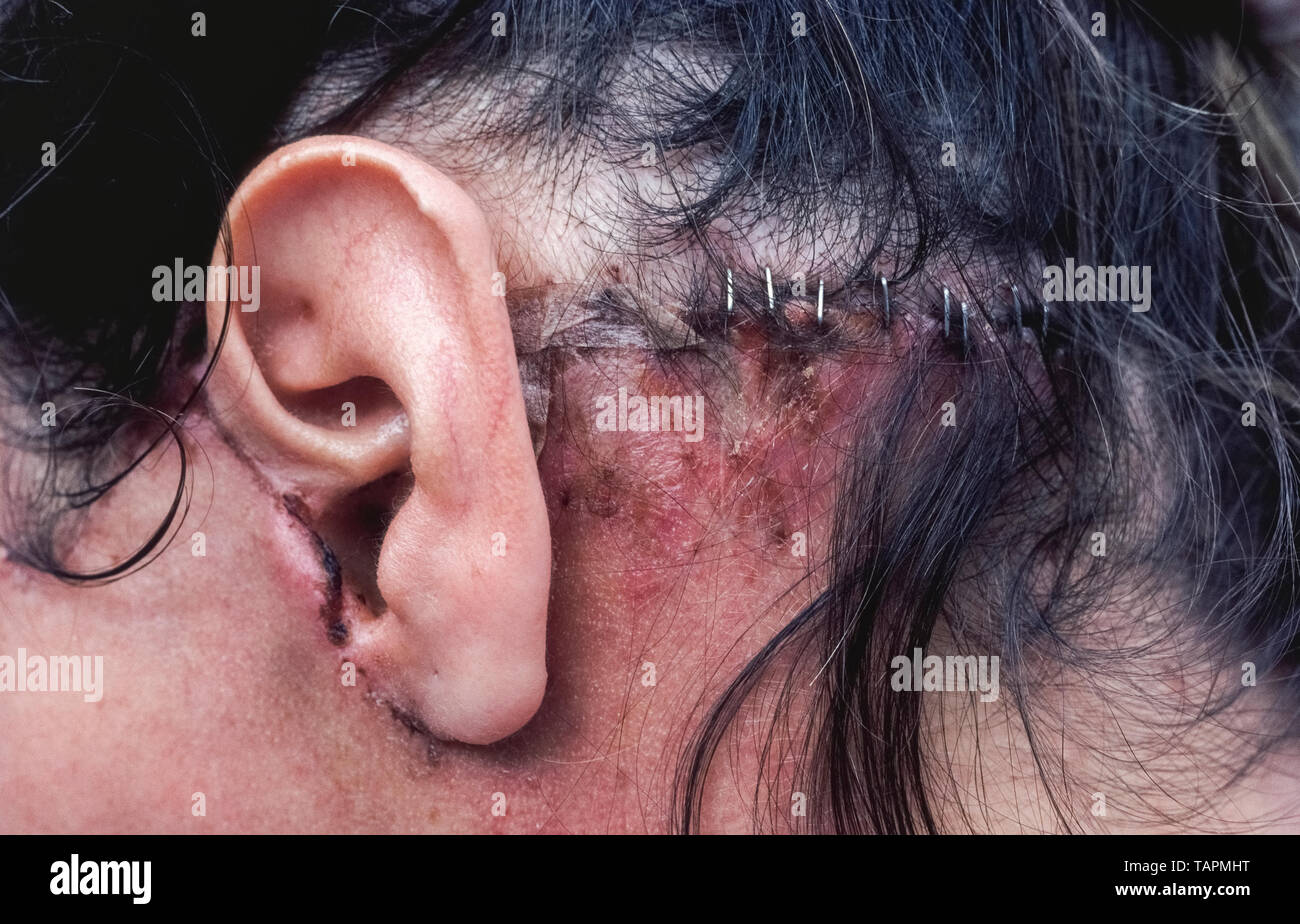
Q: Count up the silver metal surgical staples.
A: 8